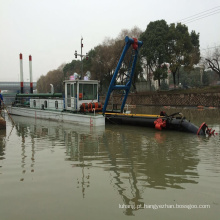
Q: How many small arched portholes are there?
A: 3